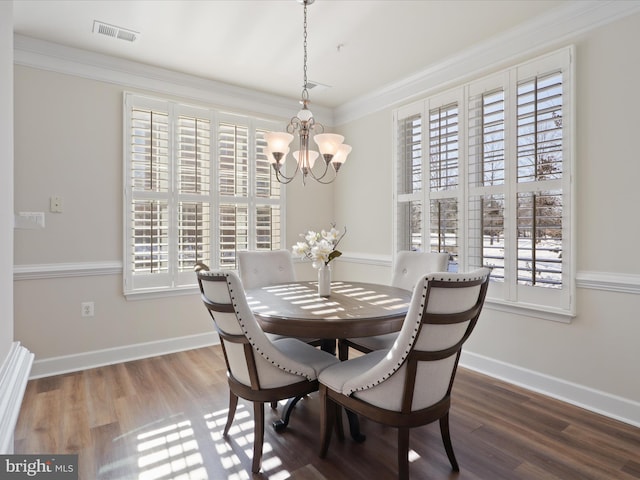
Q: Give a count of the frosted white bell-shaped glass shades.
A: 5